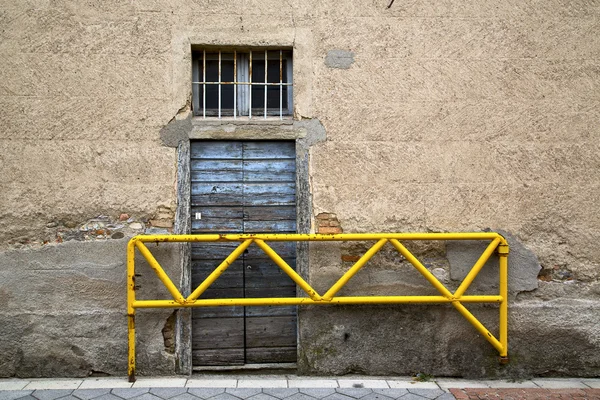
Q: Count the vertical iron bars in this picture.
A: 6